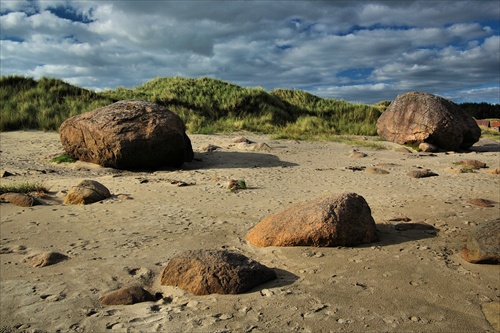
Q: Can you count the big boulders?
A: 2